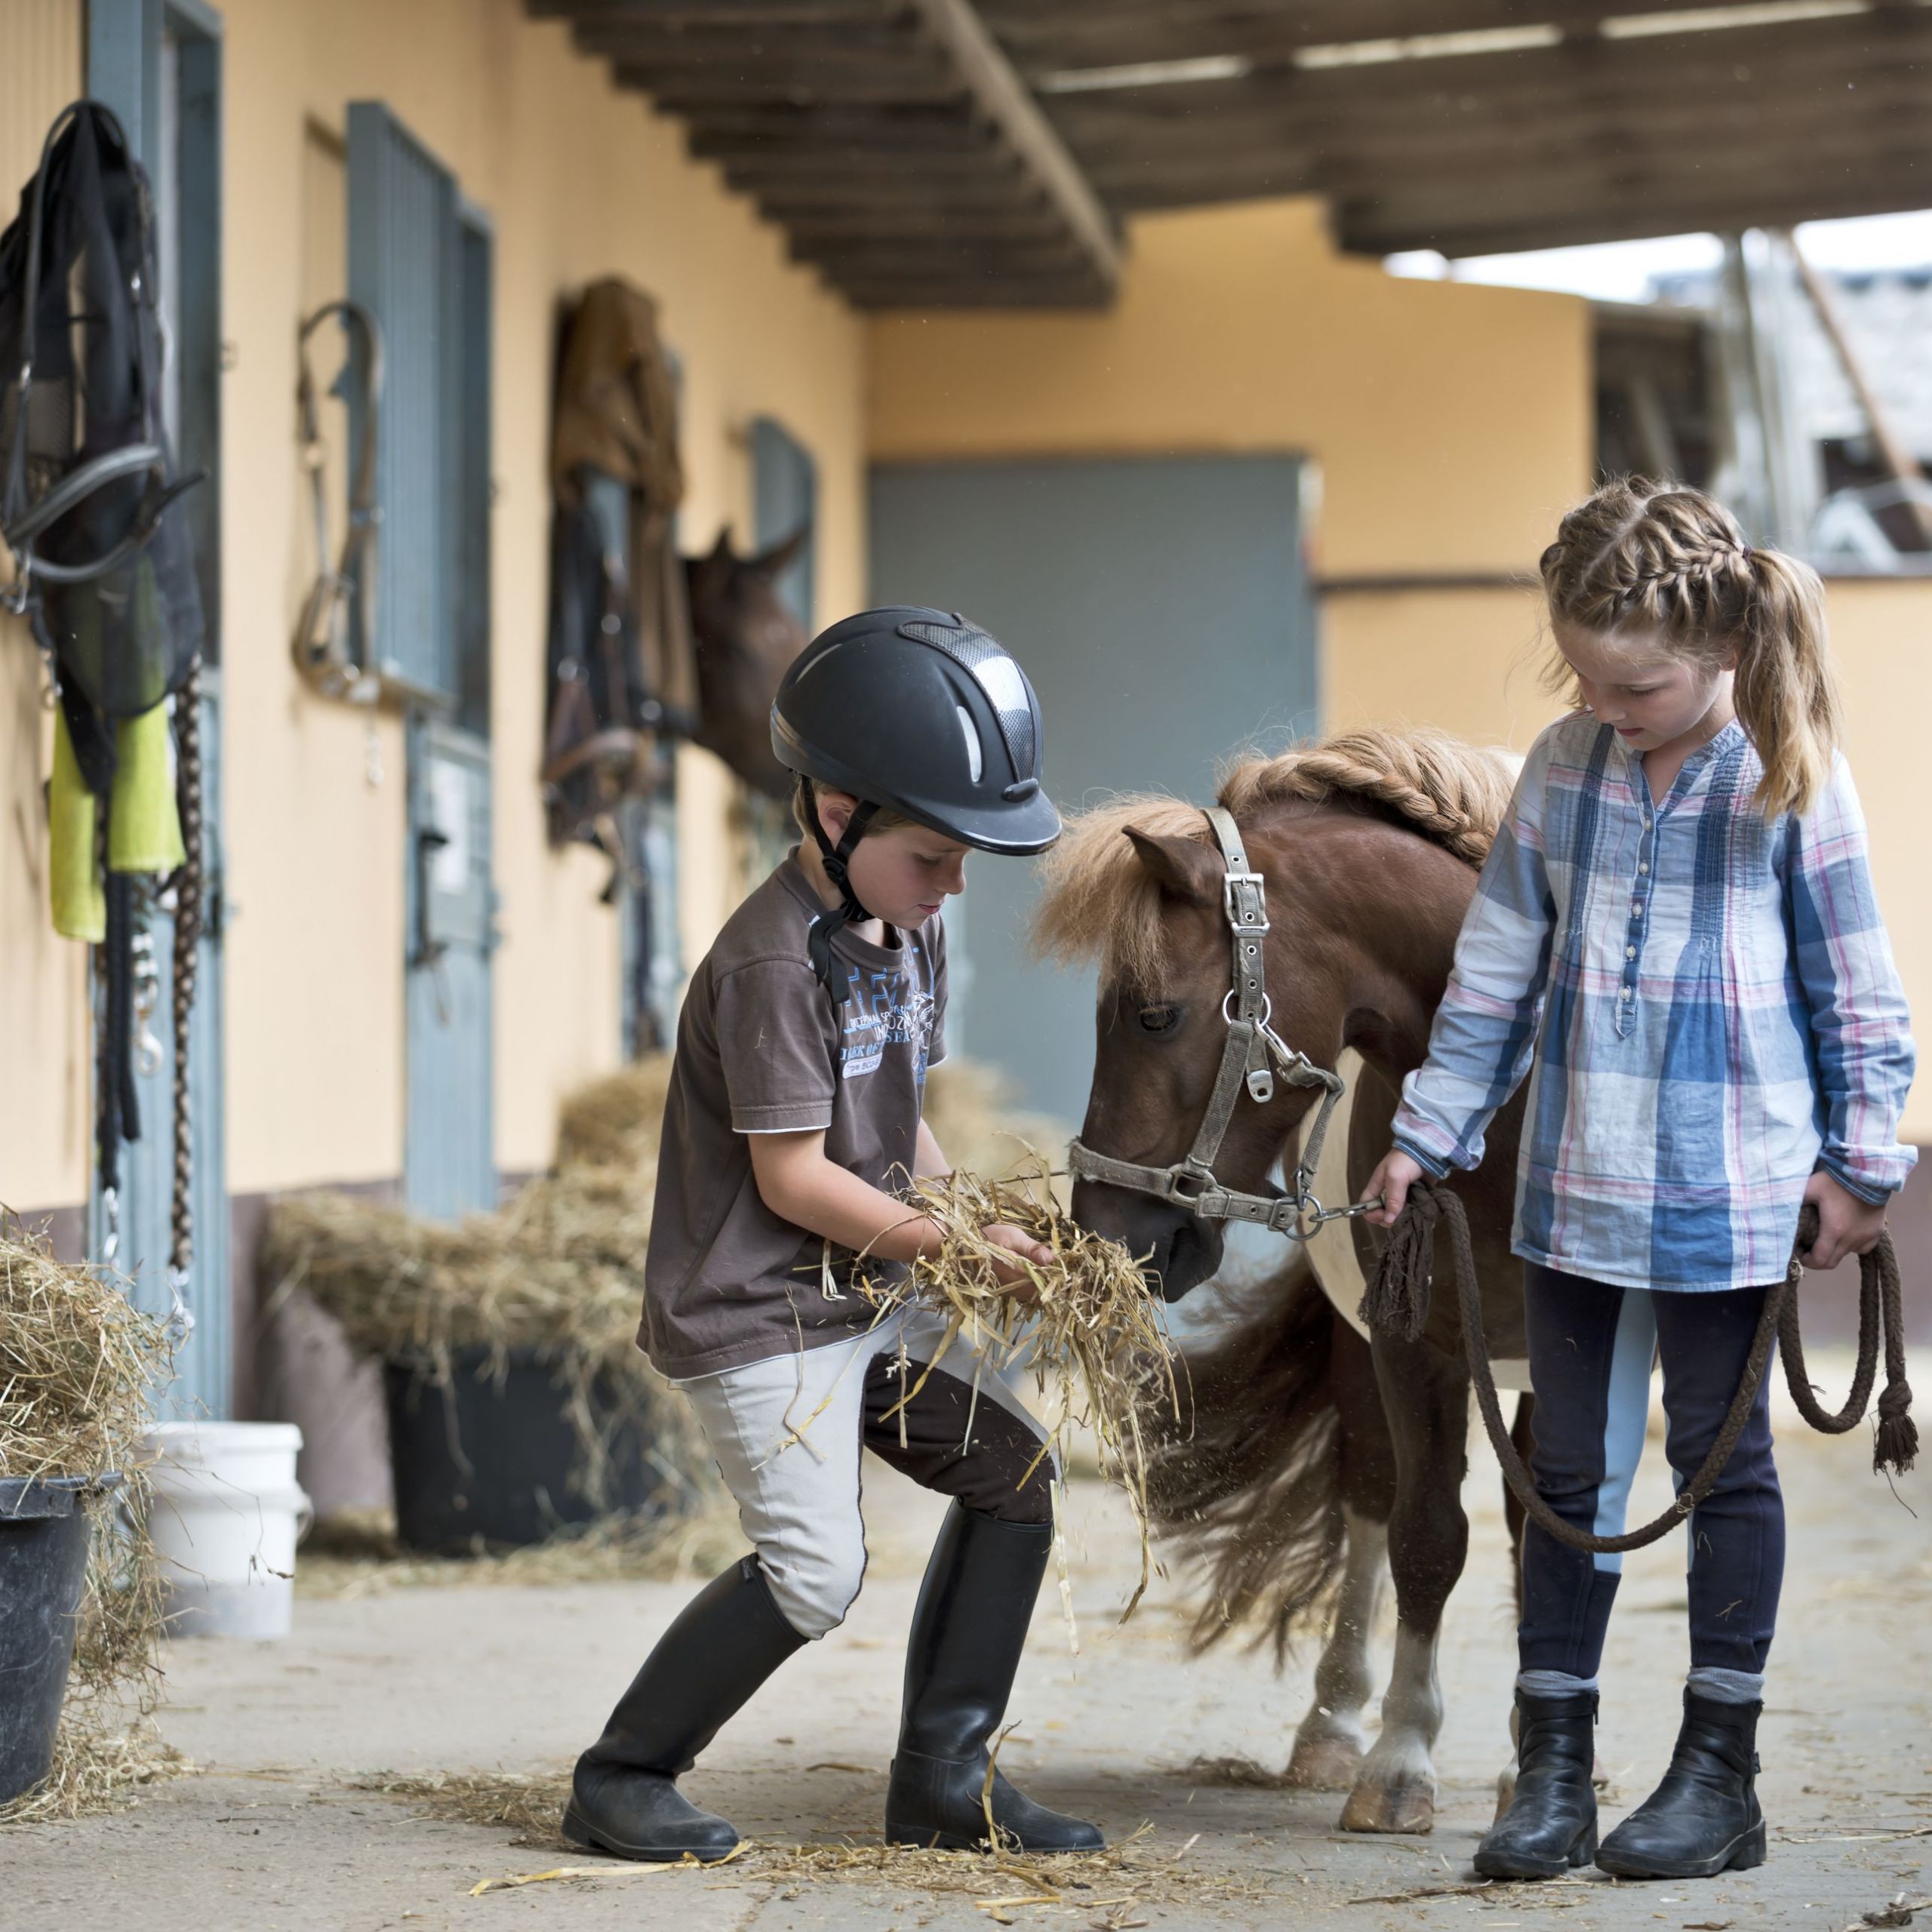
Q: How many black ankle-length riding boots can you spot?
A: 2